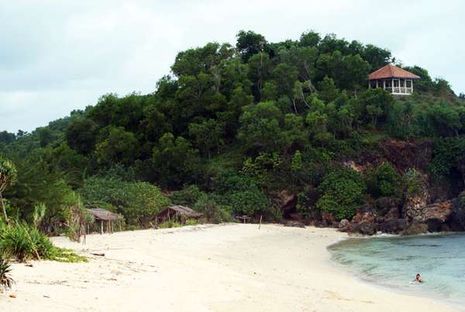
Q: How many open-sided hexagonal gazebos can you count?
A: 1